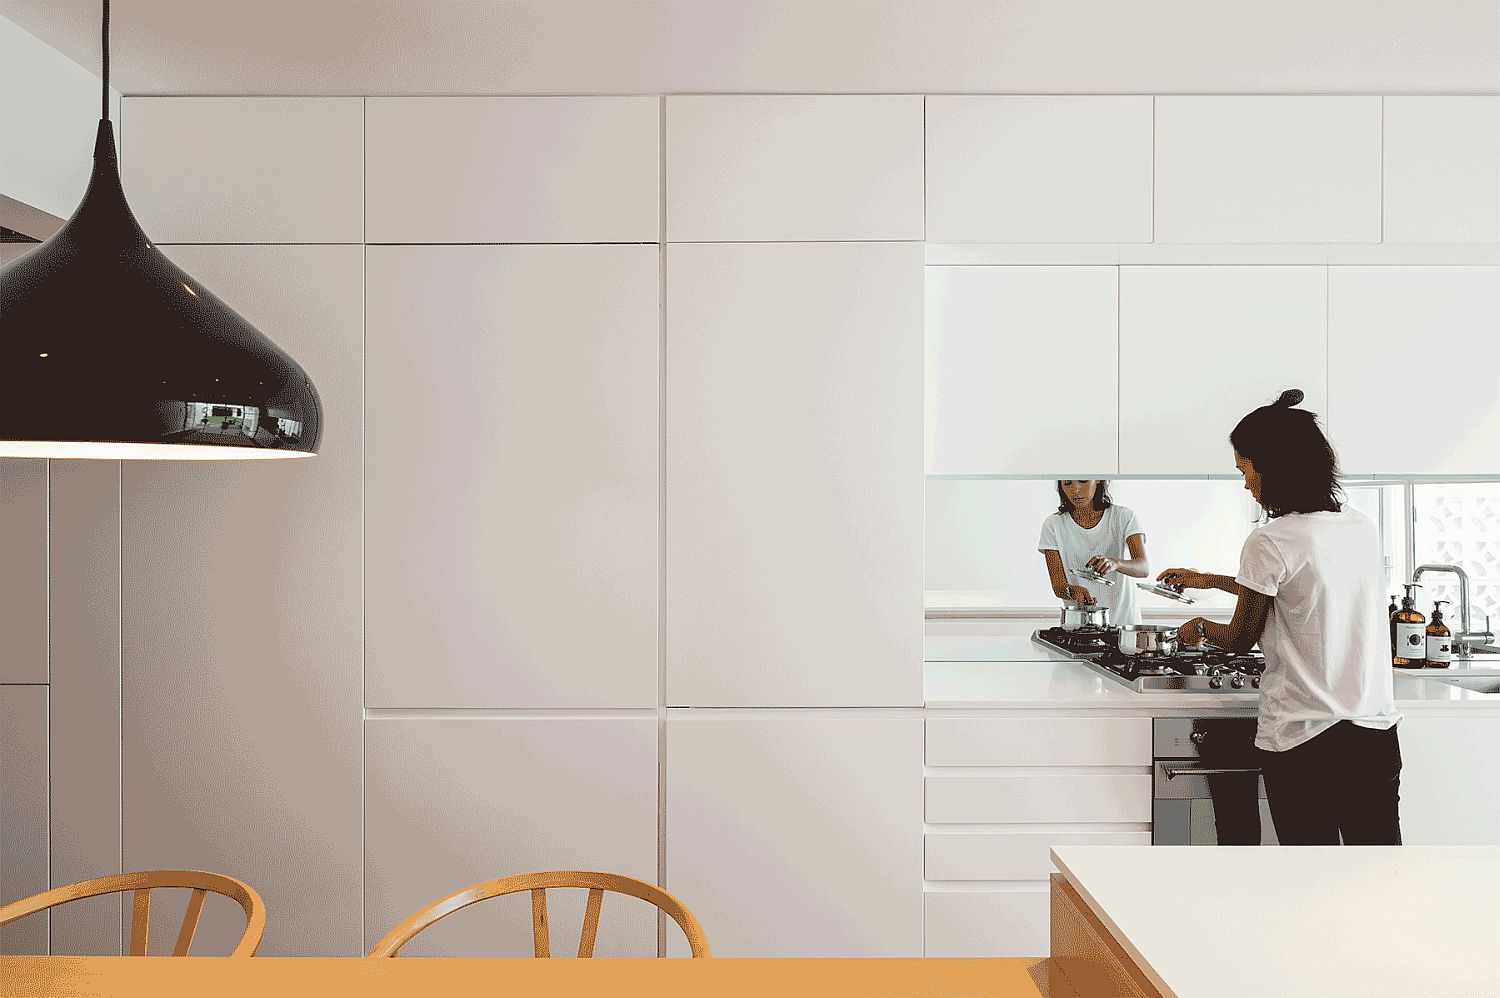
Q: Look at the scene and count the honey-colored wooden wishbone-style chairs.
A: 2